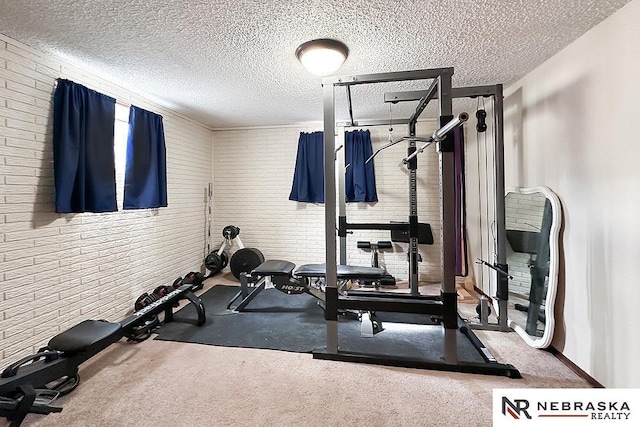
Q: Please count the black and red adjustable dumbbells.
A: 2